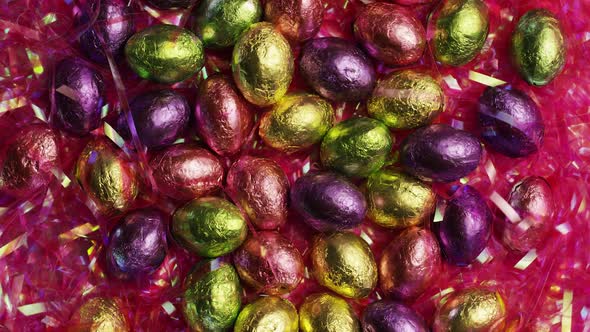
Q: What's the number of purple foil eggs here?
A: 10